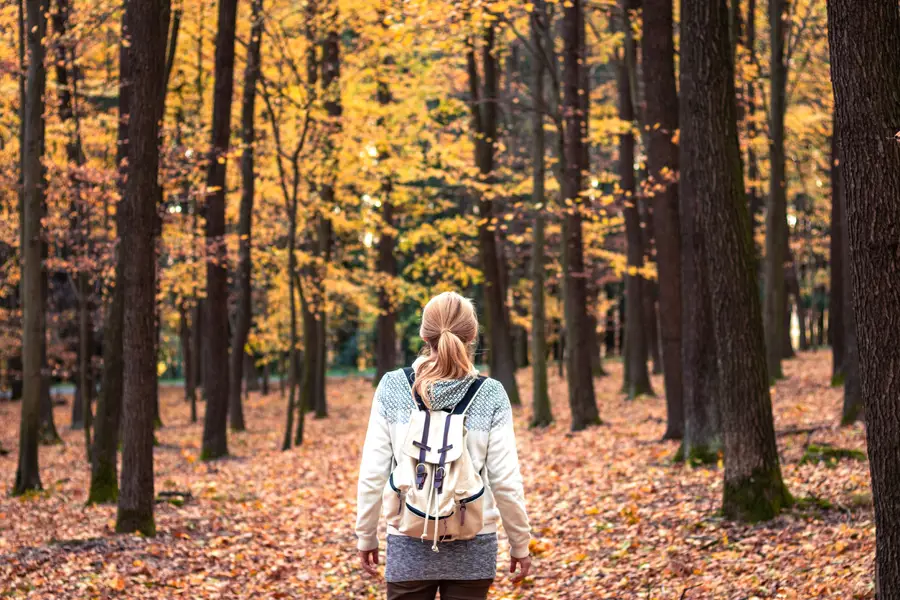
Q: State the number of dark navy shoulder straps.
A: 2